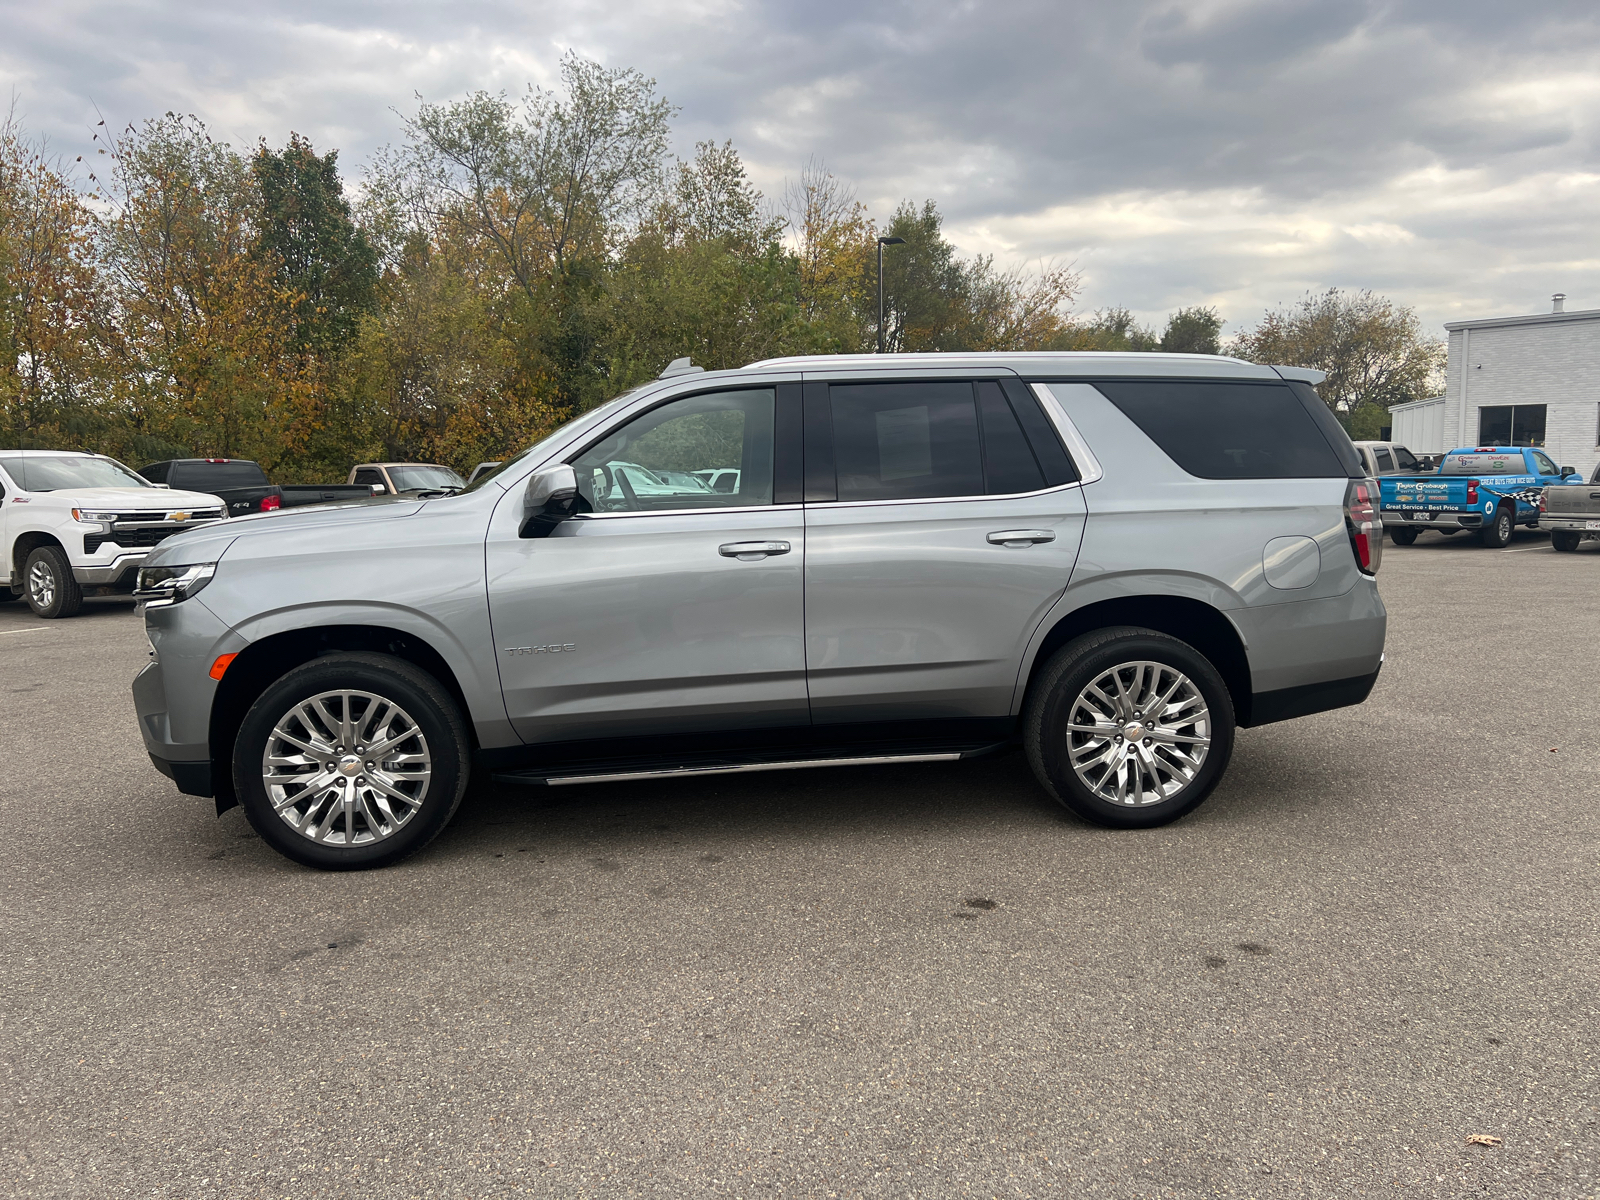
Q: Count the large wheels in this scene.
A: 2